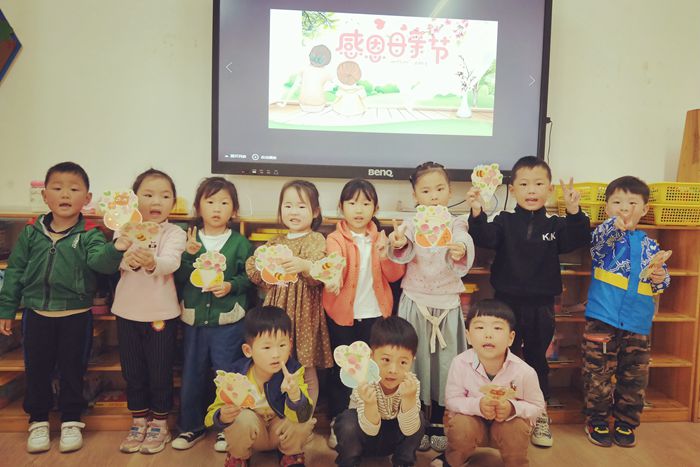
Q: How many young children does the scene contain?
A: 11